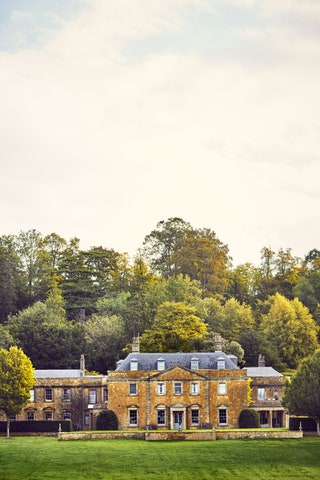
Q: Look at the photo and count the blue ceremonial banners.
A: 0